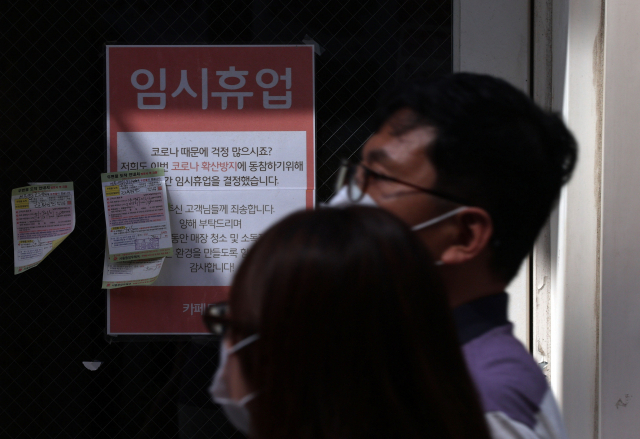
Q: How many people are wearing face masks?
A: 2